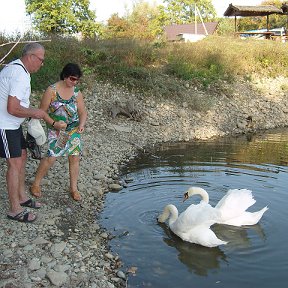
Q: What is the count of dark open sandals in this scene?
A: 2